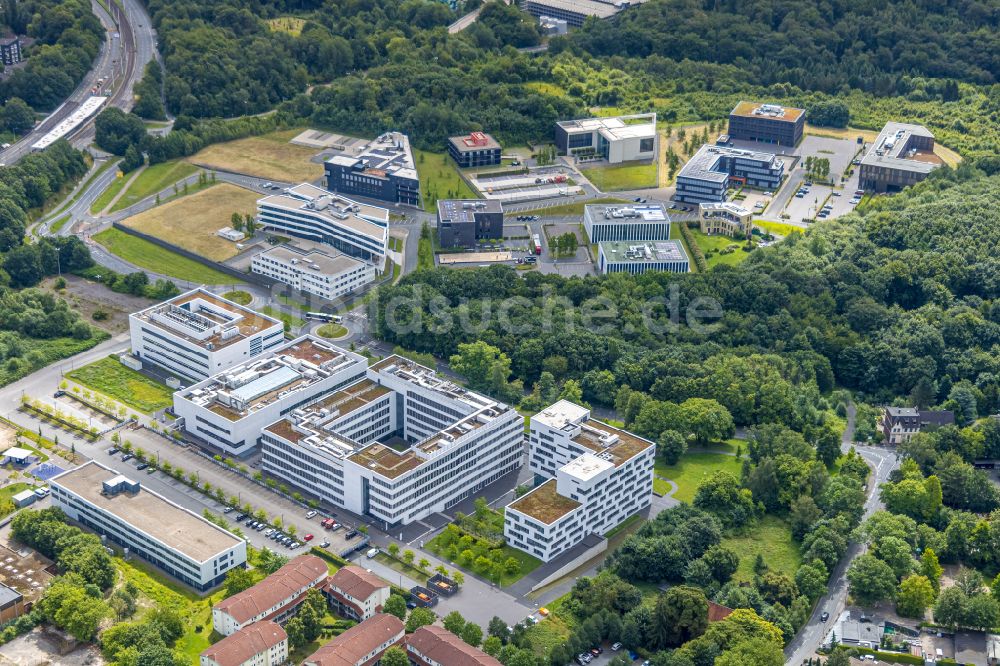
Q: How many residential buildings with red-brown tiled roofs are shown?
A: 5